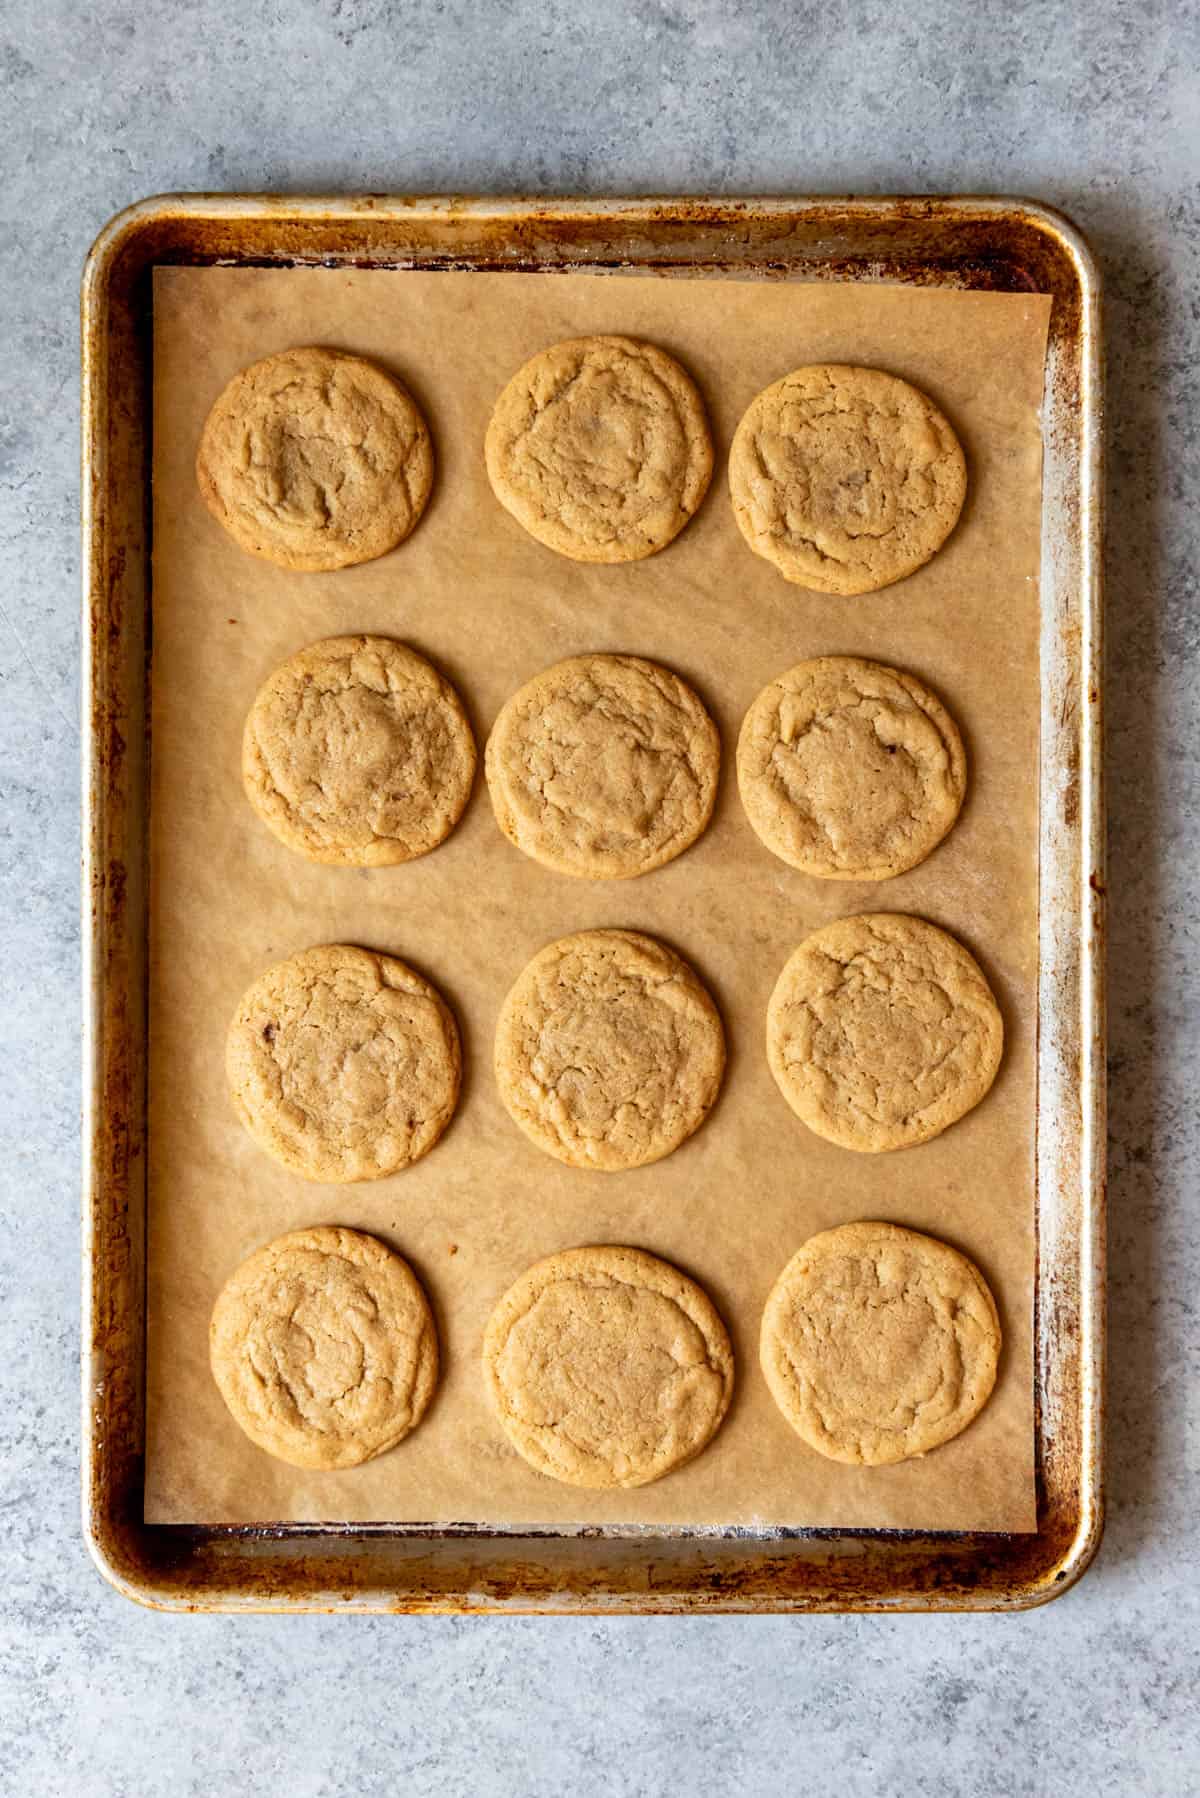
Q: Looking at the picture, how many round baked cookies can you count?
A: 12